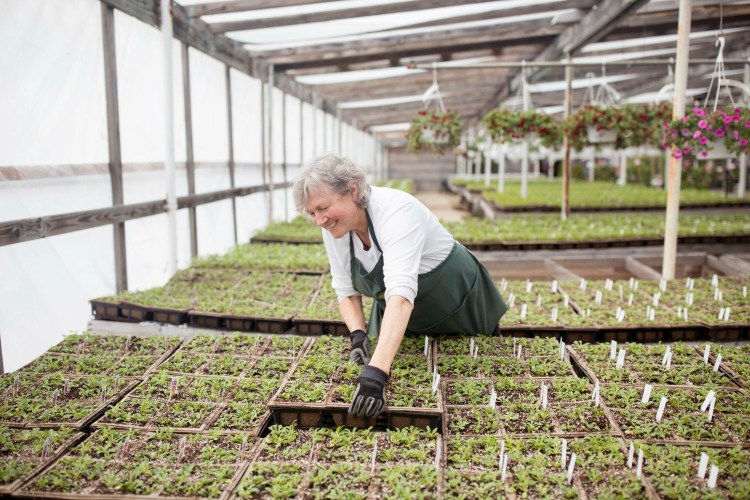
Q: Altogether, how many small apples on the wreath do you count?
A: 0